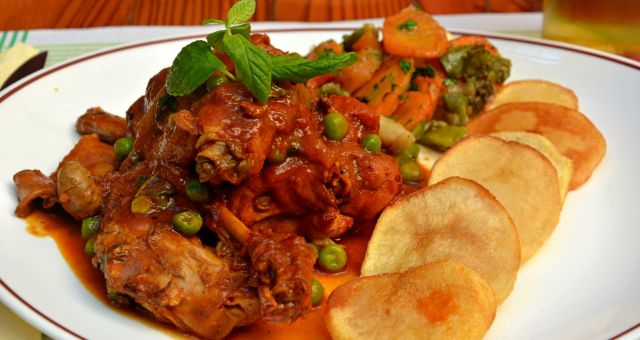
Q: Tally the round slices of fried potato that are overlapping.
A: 6